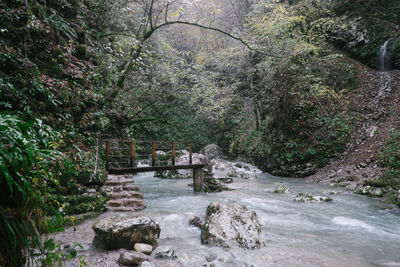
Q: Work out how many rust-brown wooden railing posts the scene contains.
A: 5